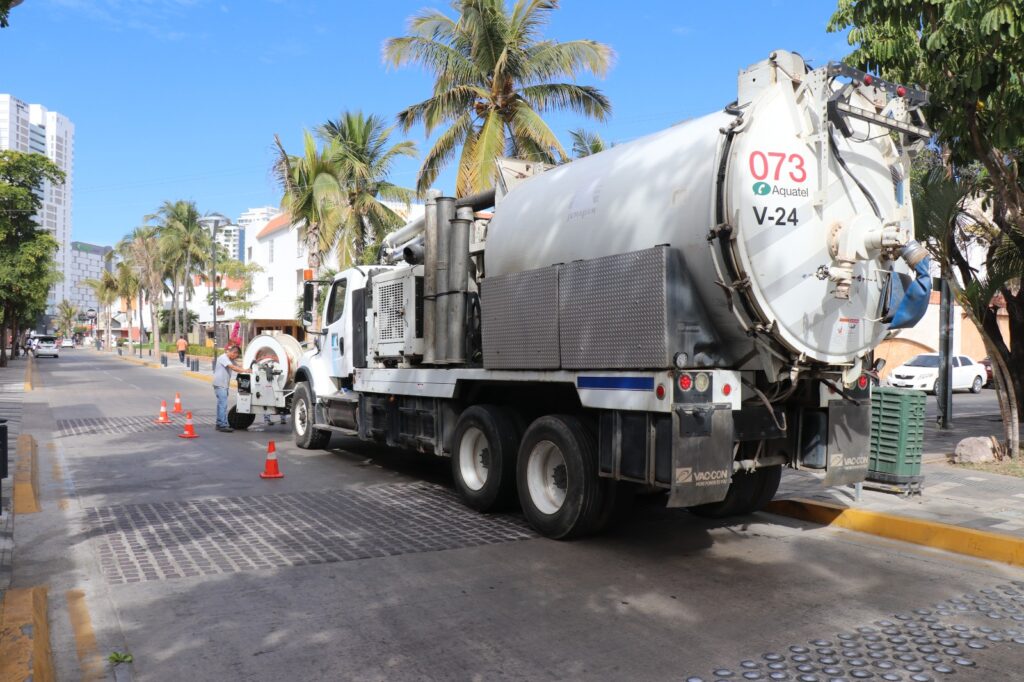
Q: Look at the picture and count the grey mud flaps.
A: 2